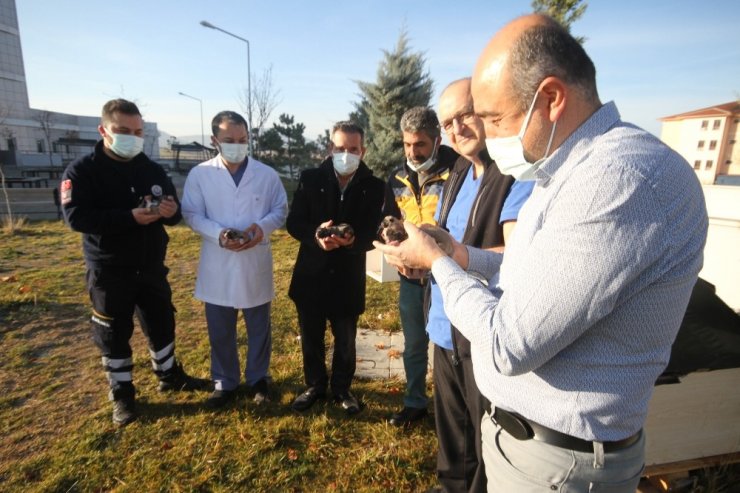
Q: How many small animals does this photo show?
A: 4